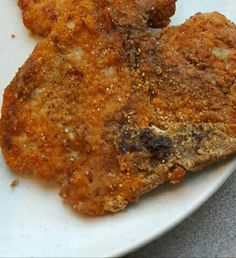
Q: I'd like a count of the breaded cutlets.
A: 2